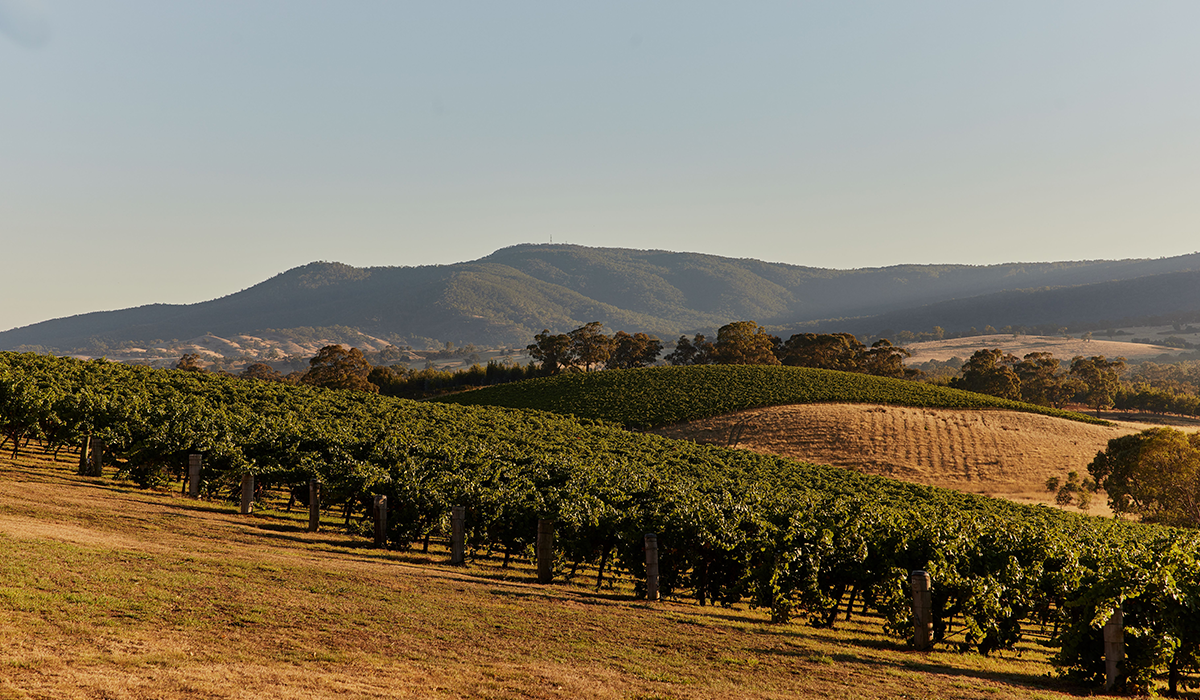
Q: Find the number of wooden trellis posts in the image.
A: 11